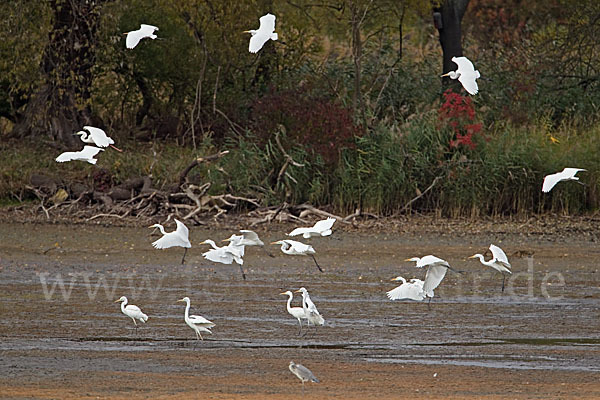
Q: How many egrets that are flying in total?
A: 14